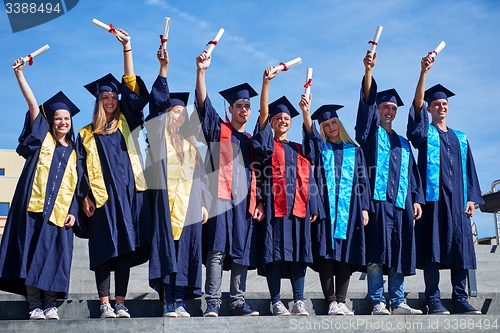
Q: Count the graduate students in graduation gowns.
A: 8